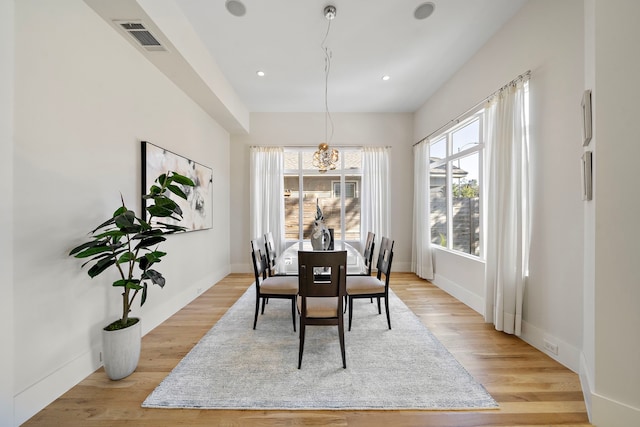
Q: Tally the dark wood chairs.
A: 5